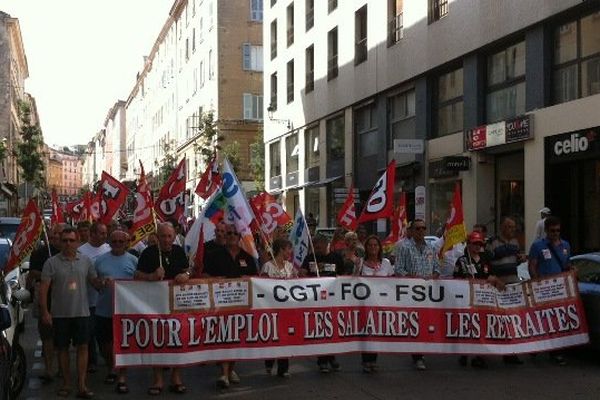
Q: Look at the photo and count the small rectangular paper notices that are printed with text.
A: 5